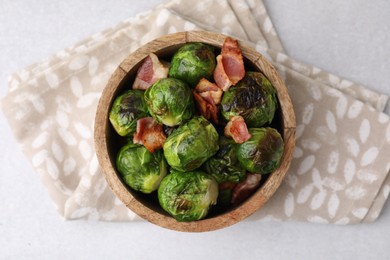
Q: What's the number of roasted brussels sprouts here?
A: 9